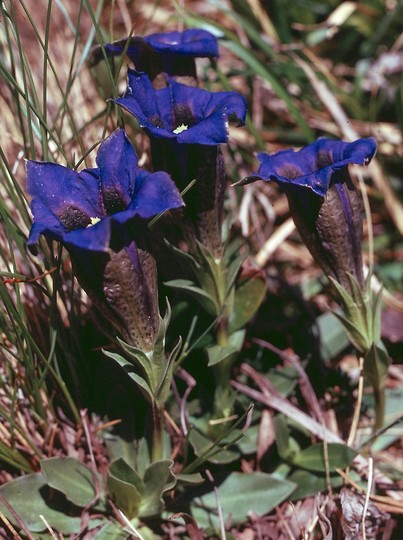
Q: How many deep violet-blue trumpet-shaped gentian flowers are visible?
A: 4